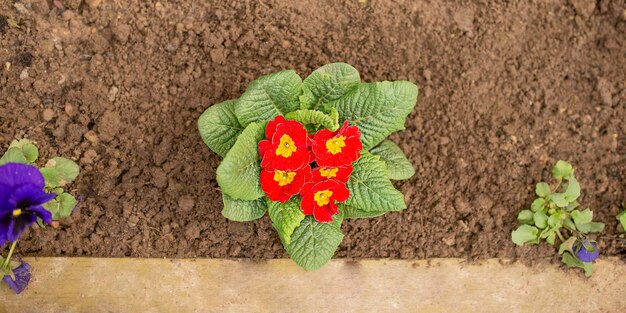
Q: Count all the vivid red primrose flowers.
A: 5